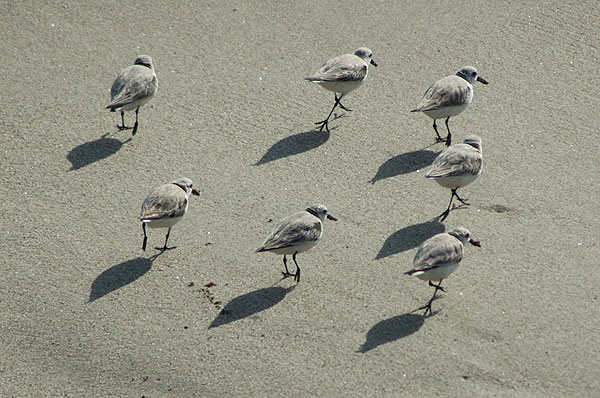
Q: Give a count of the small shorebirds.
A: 7